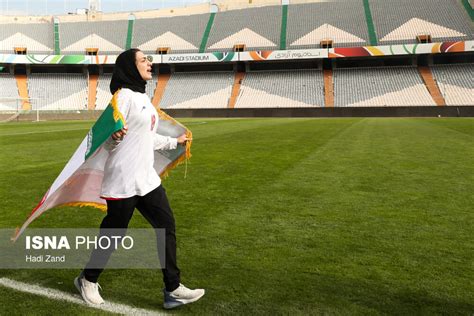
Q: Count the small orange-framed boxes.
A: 6